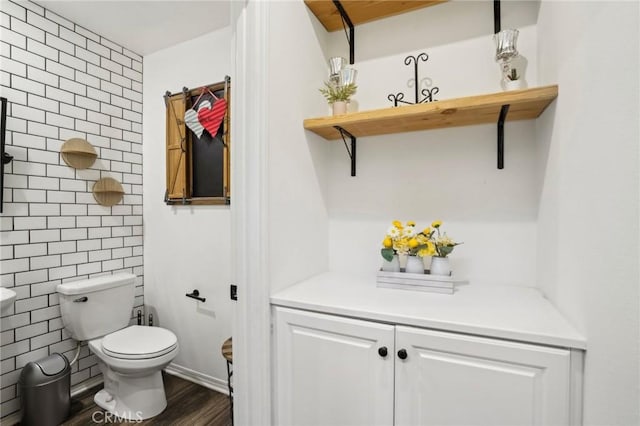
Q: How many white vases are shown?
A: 3